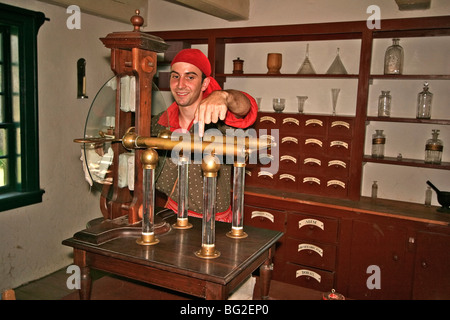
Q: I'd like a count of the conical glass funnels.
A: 2